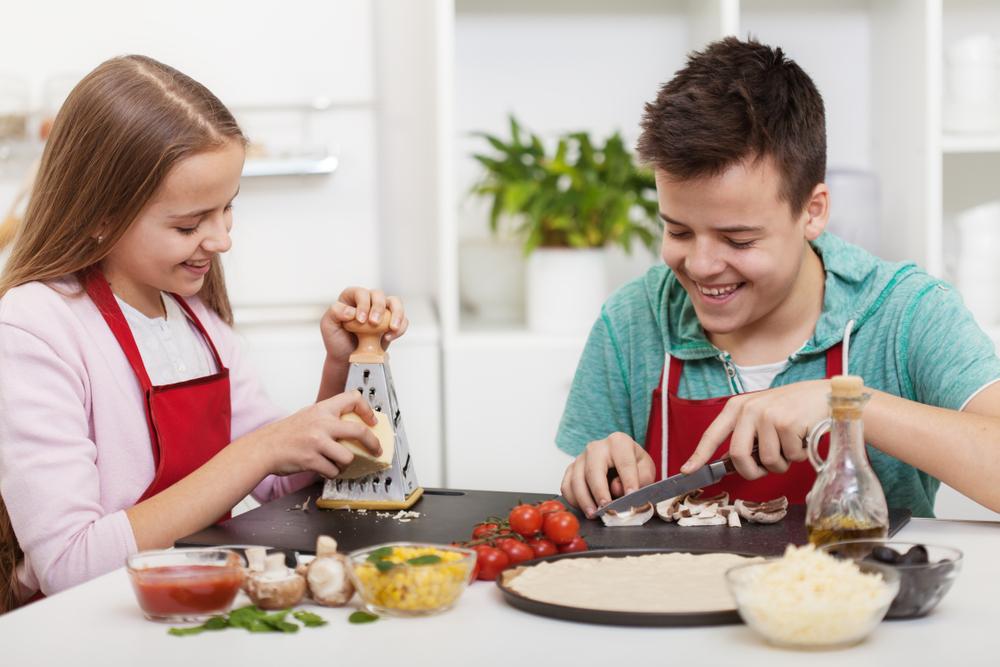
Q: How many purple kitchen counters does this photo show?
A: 0